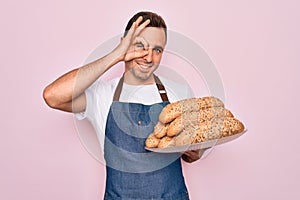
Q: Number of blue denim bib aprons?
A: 1